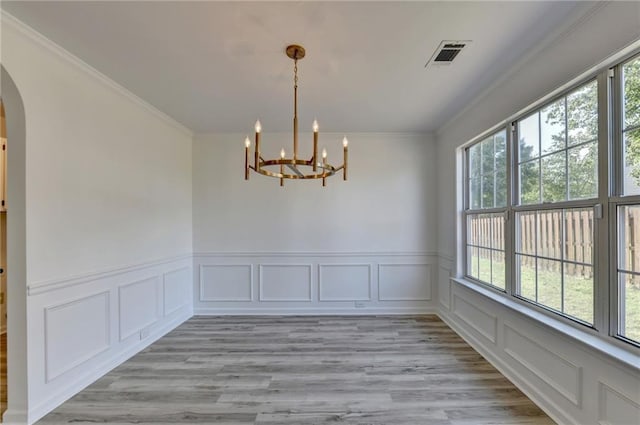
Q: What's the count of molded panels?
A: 11